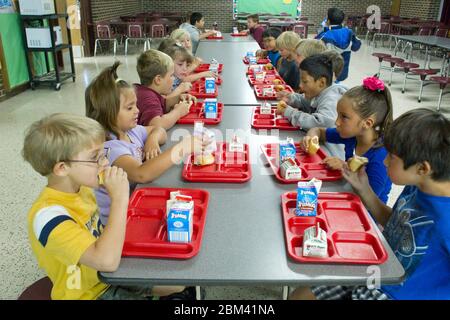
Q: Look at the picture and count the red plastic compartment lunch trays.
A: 15